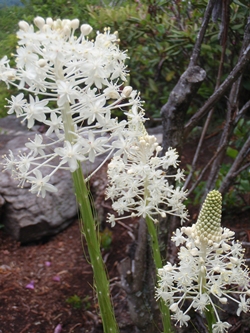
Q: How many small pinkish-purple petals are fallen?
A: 4